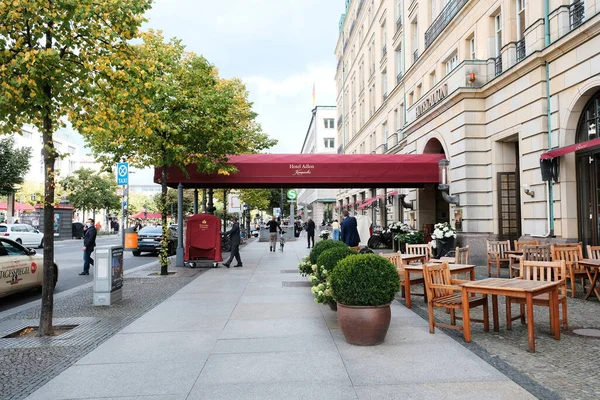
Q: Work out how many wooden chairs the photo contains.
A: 10